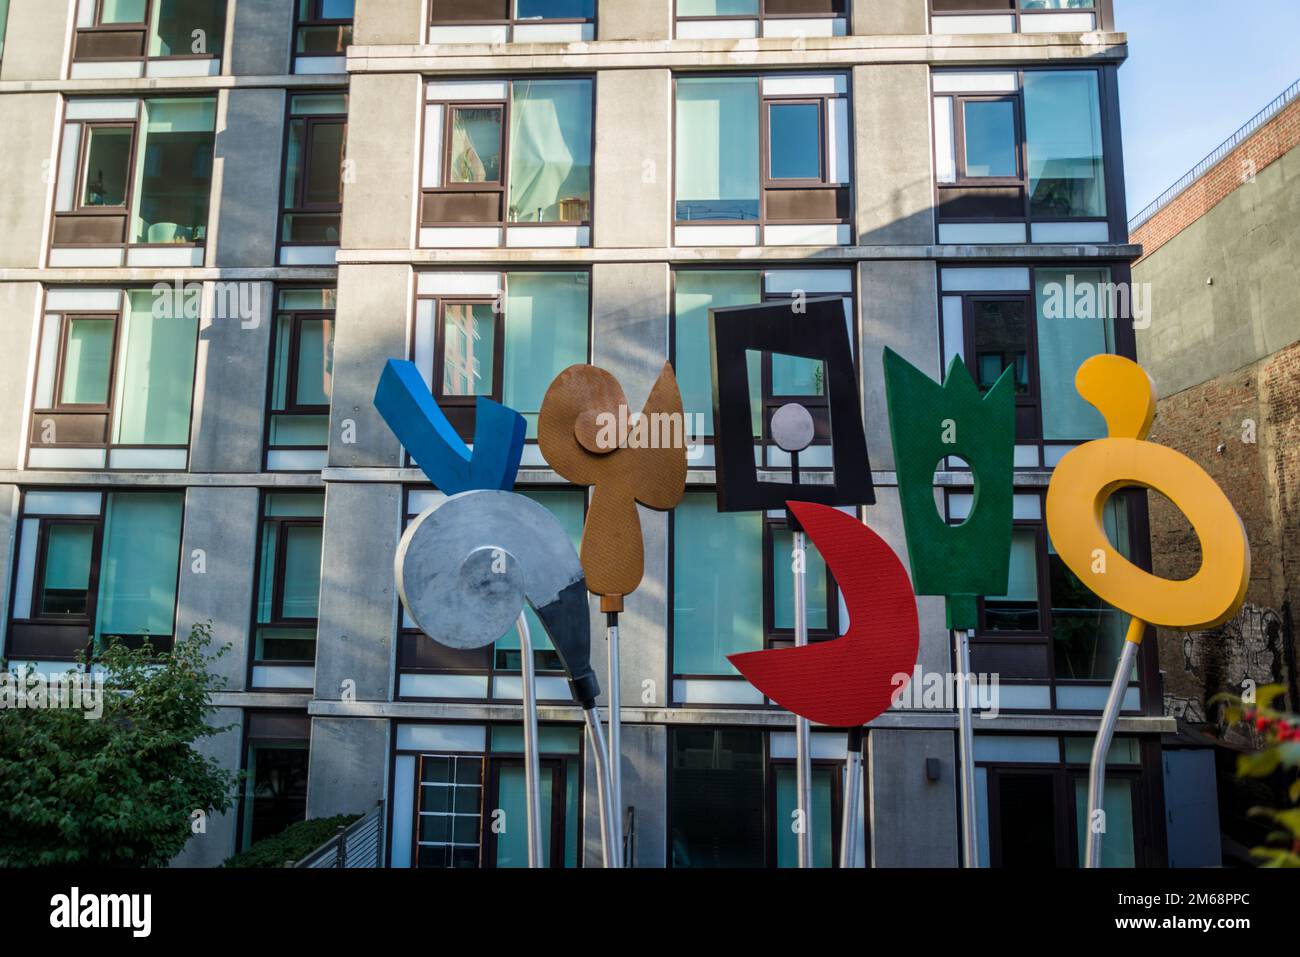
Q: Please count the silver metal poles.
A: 7